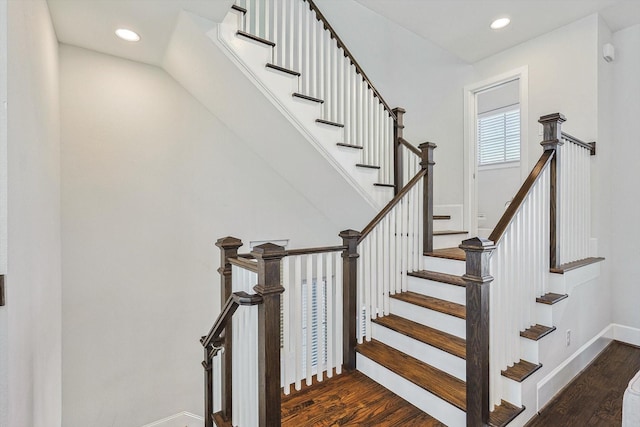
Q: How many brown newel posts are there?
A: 8